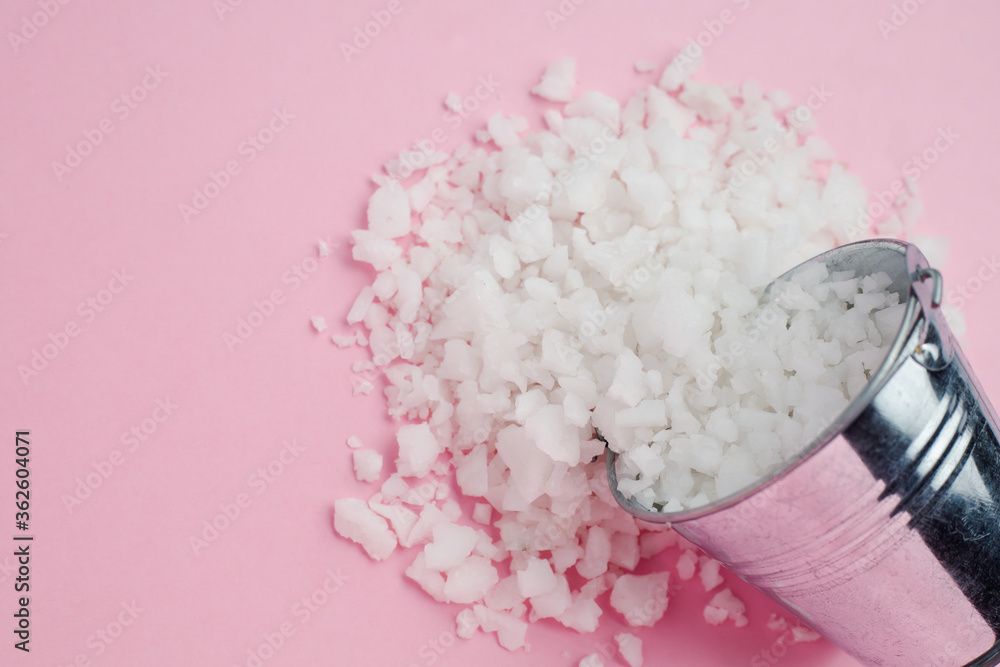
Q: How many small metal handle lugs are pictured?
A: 1